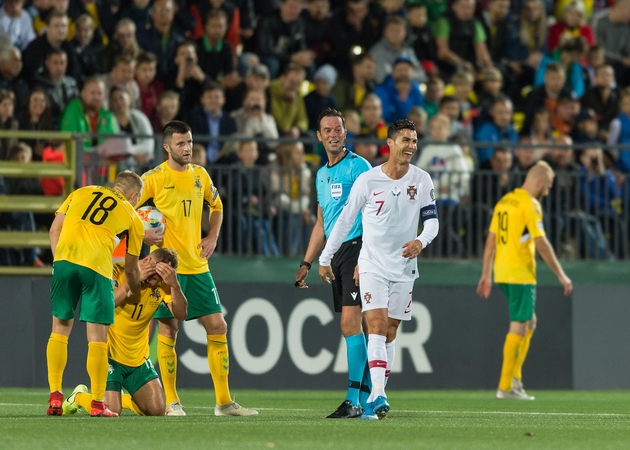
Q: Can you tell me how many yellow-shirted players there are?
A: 4